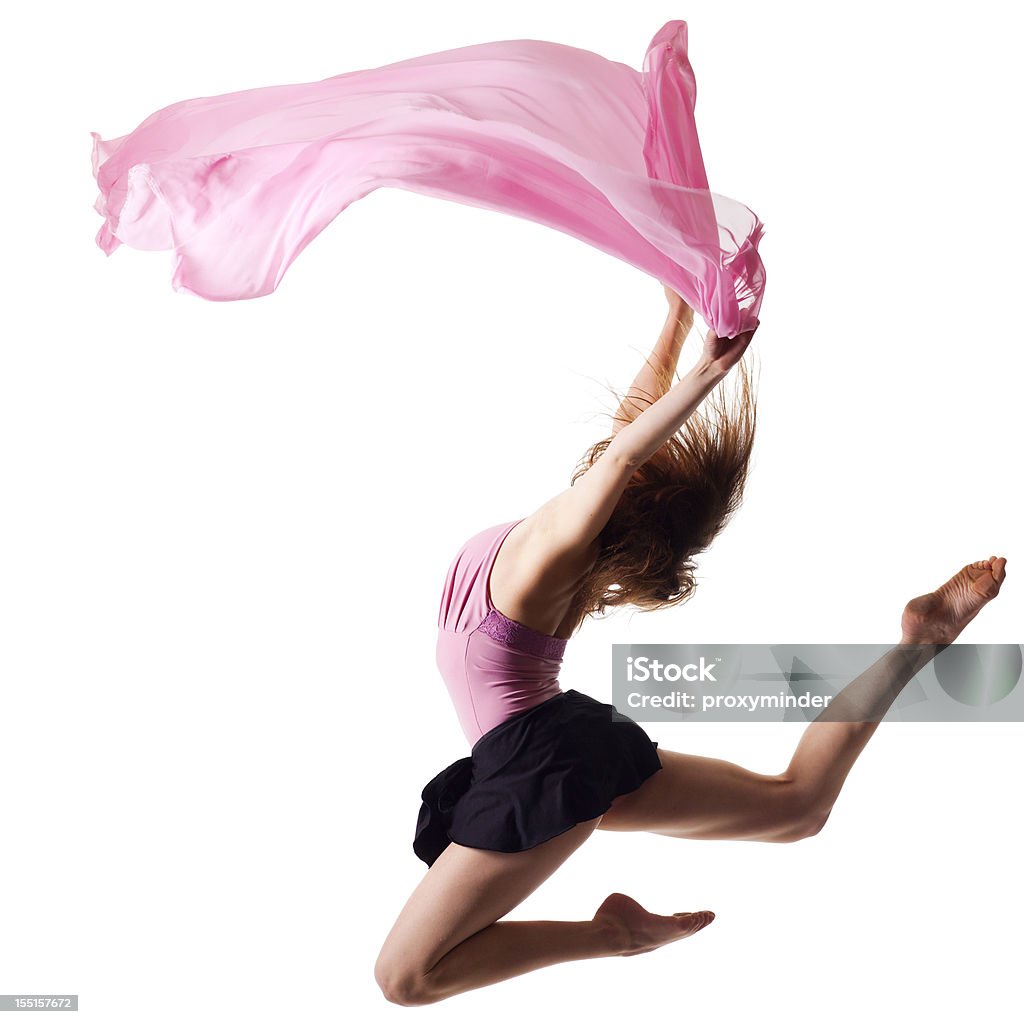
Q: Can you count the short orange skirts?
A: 0